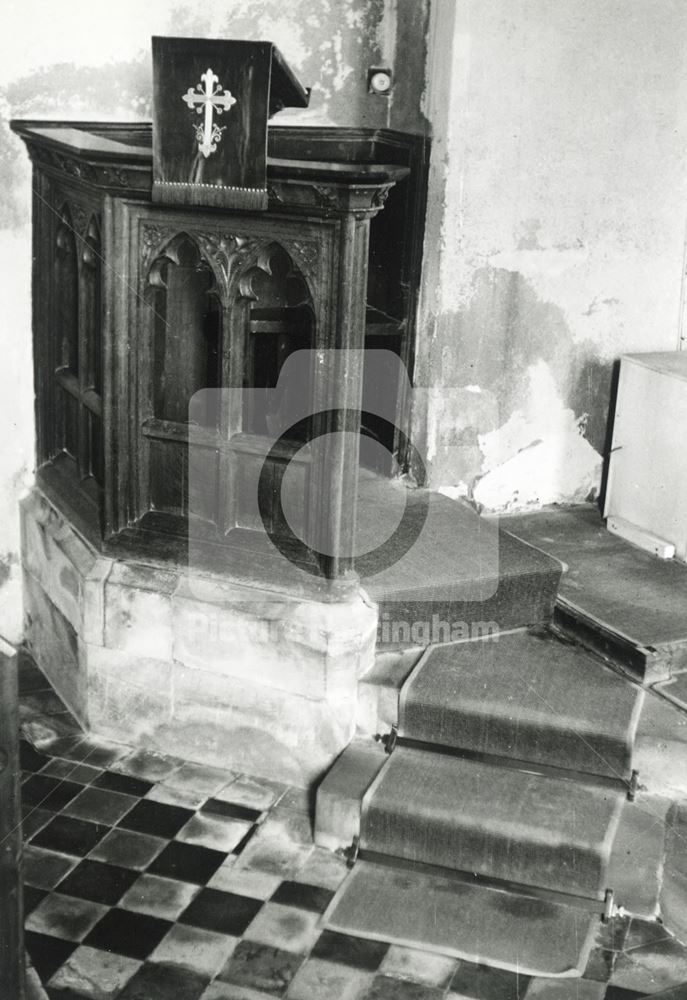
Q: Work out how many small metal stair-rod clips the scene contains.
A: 4